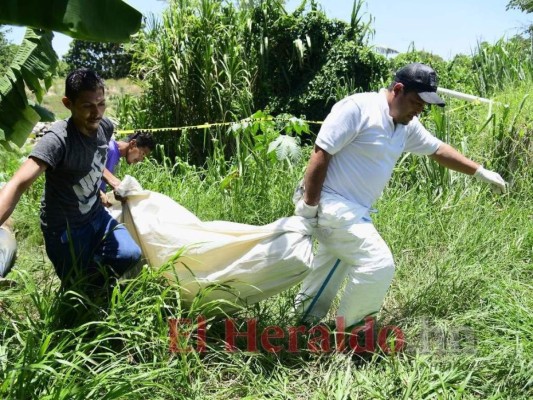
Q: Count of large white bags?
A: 1